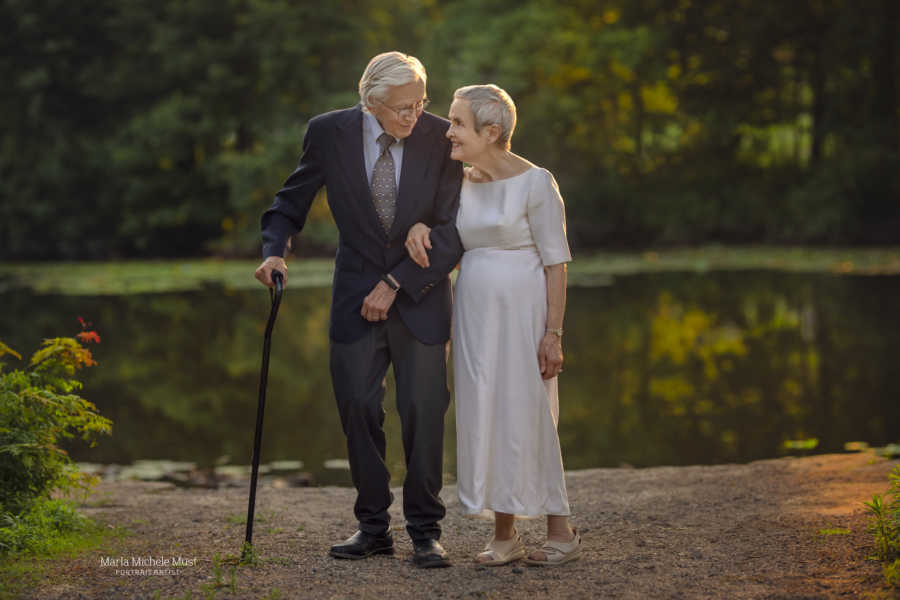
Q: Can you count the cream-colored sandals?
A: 2